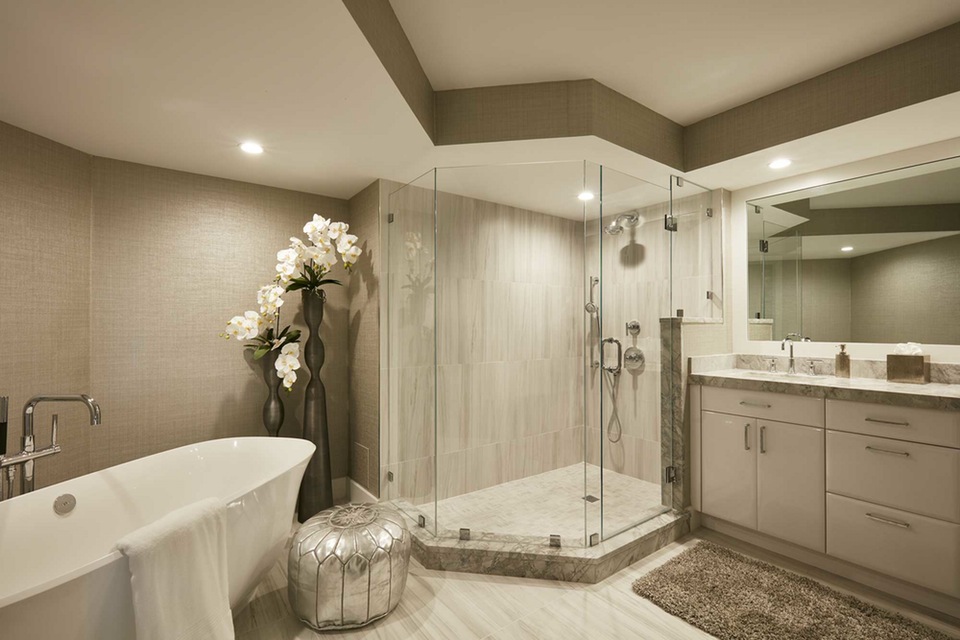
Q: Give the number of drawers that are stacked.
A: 3